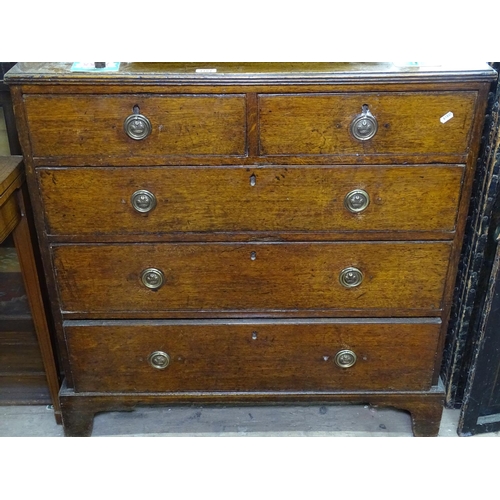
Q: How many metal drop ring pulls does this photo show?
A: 8